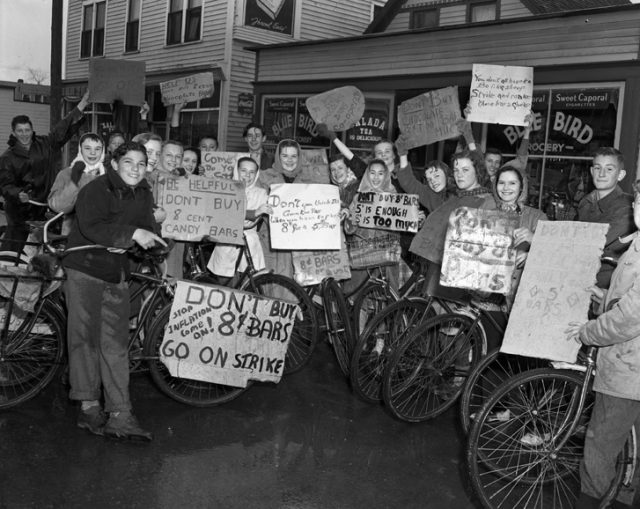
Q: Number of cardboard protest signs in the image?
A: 14